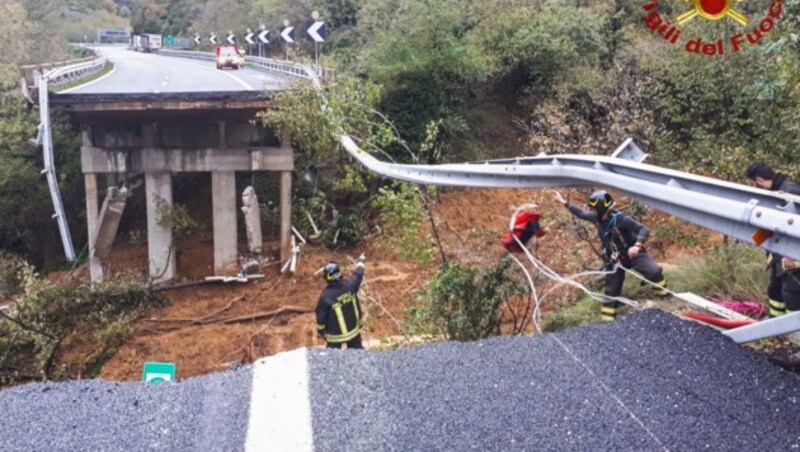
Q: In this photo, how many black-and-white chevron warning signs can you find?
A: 7